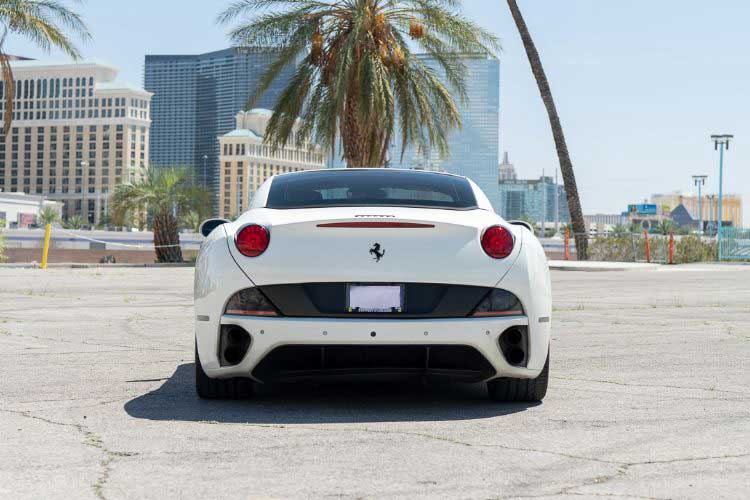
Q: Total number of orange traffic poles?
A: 3